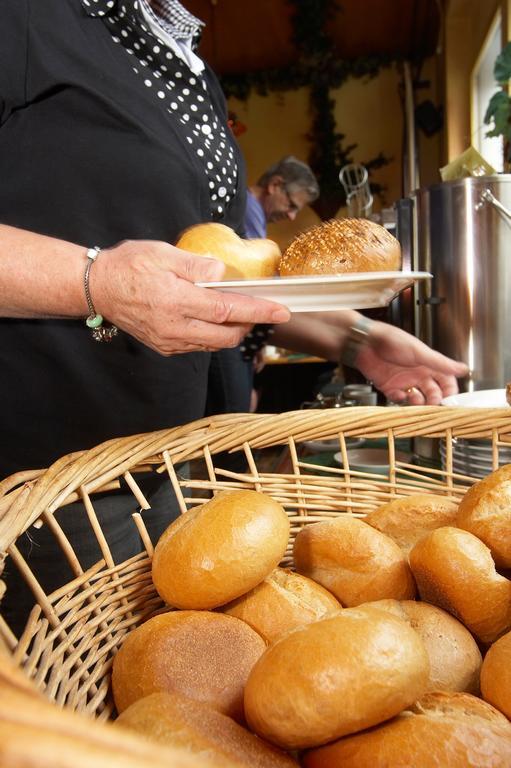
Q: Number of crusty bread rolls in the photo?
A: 14